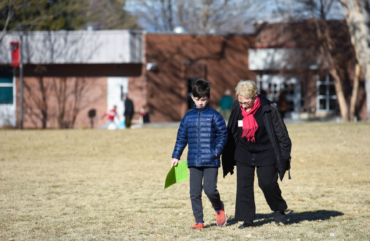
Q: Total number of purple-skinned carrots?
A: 0